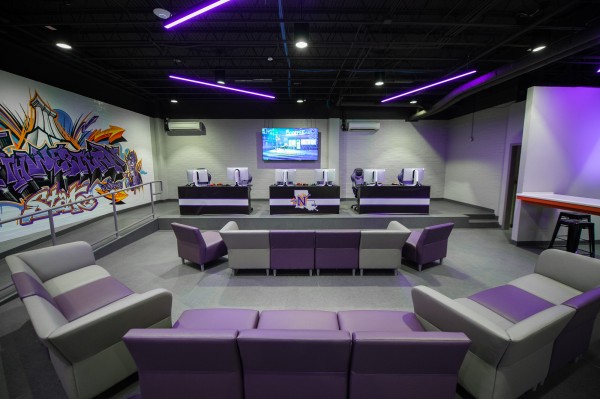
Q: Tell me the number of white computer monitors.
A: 6